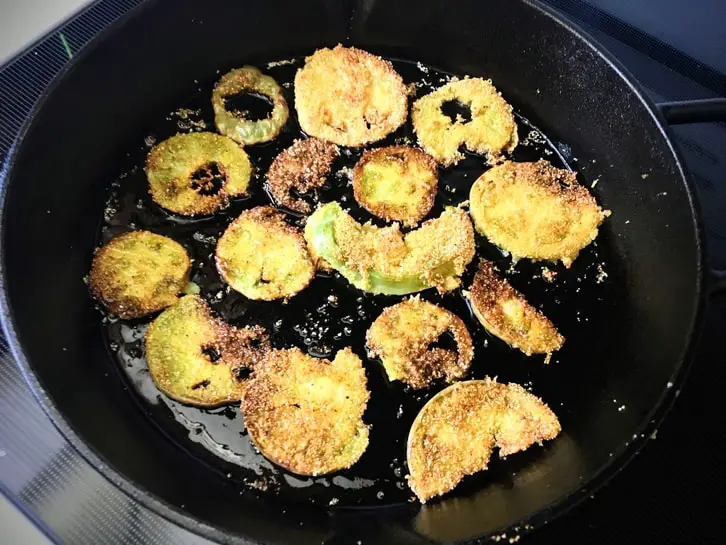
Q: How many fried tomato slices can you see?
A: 15